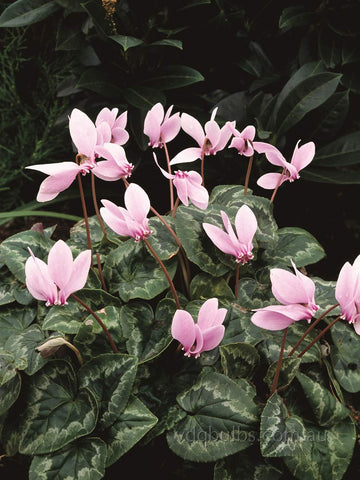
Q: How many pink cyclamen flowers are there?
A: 14